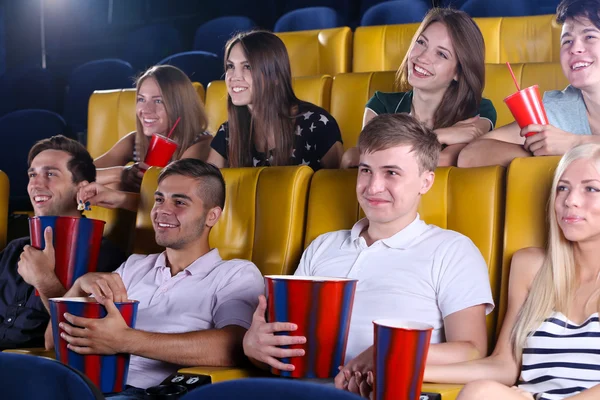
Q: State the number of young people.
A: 8